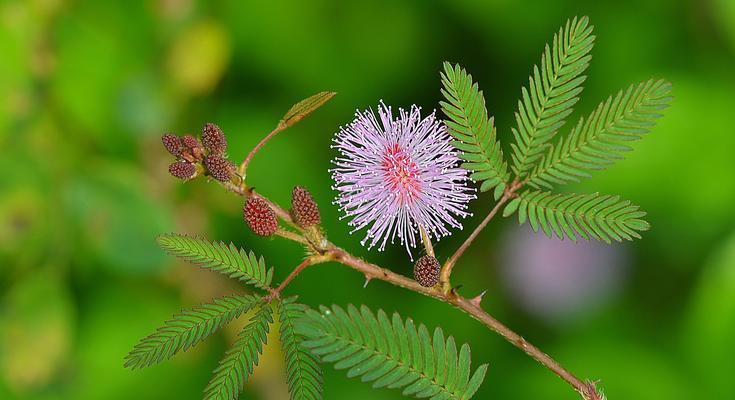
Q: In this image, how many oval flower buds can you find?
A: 8